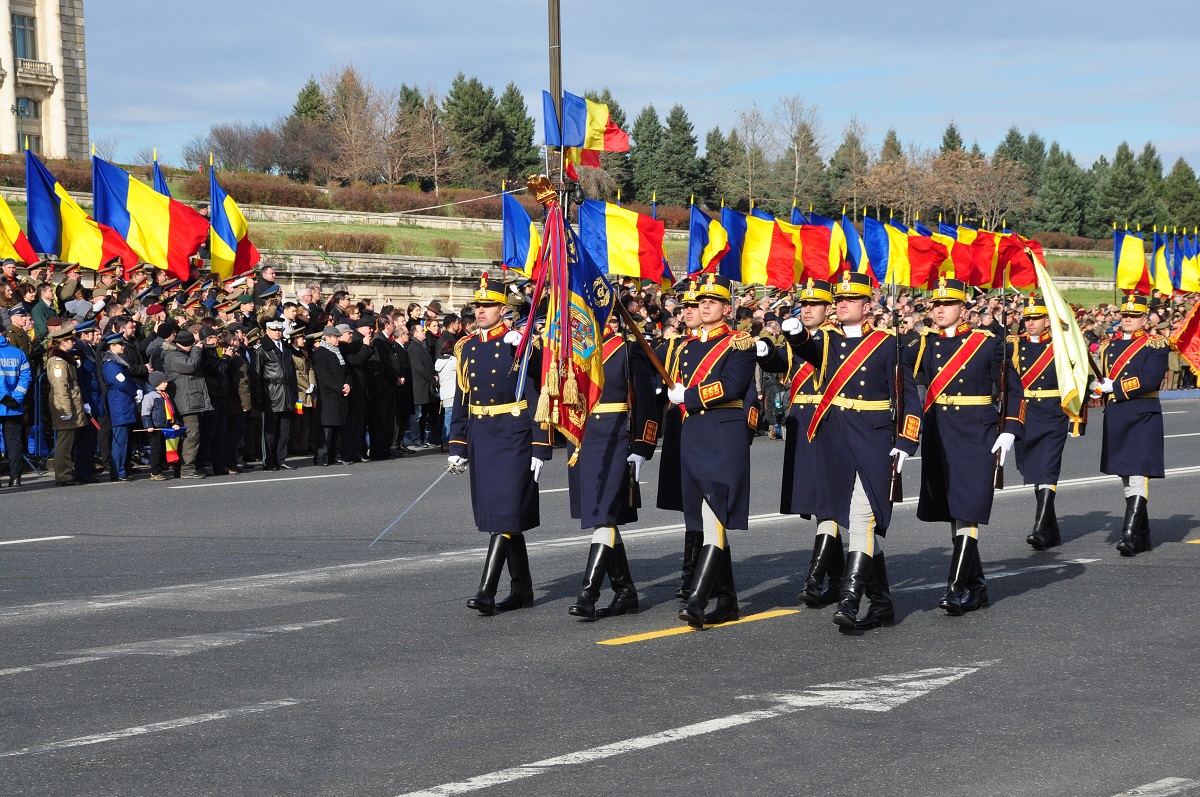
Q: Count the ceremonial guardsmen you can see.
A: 9